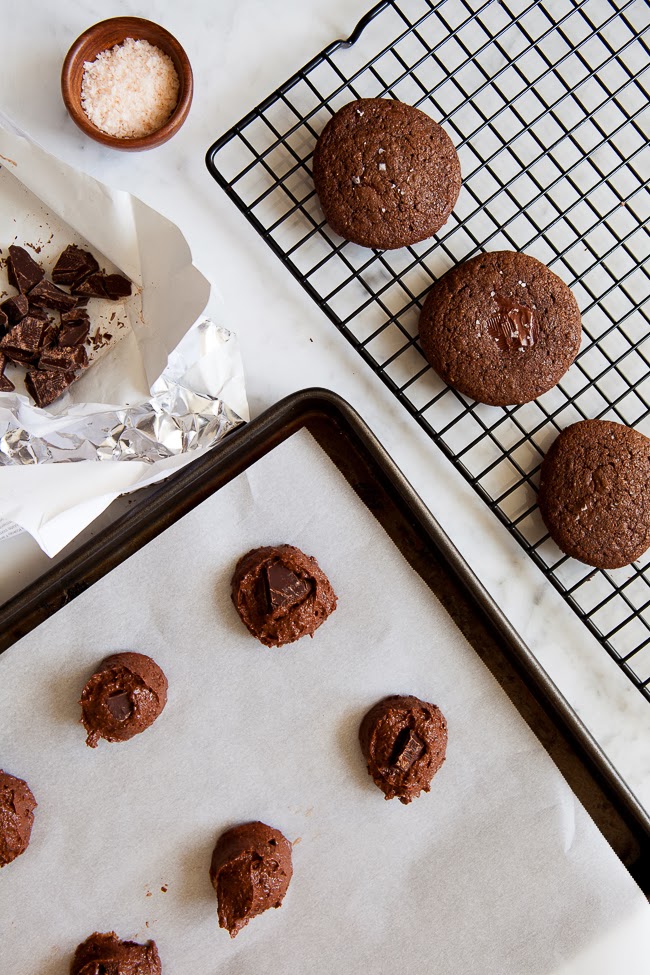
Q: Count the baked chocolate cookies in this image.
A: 3